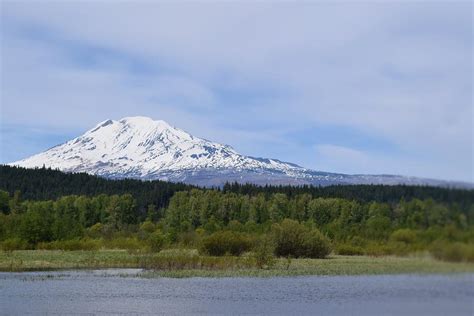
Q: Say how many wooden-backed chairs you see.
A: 0